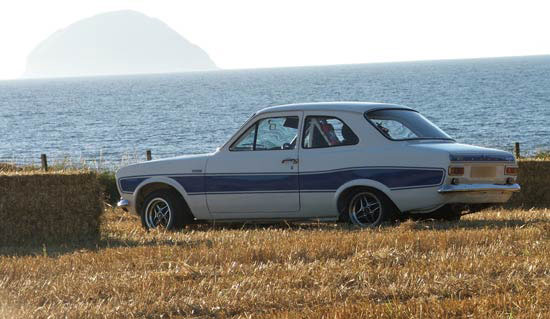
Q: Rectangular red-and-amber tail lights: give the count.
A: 2